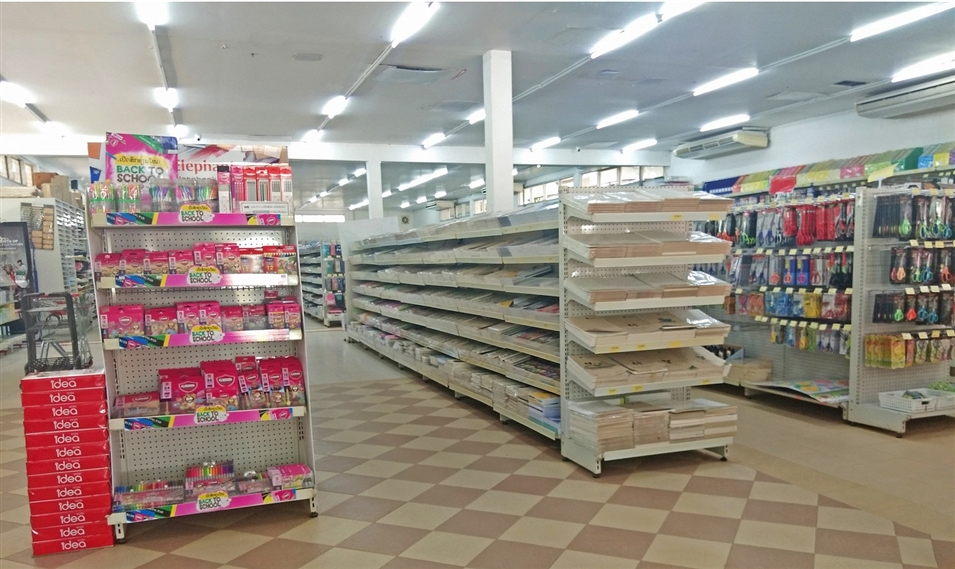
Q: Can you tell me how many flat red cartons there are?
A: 13